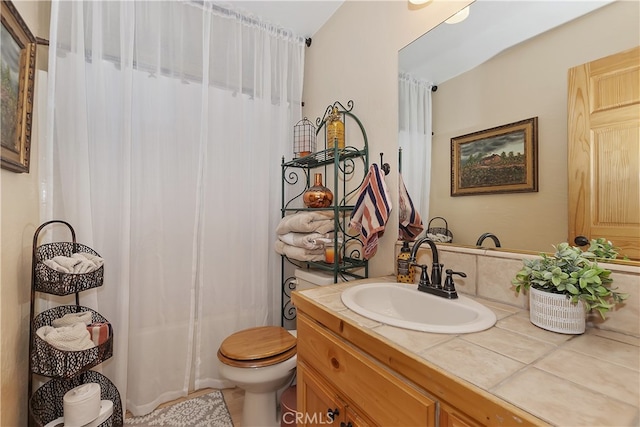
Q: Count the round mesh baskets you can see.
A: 3